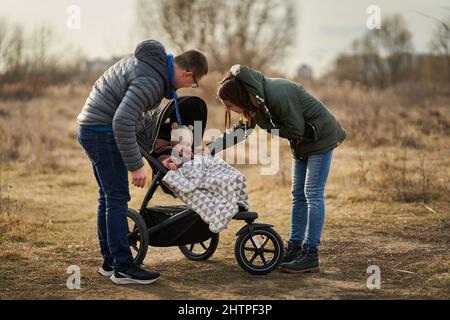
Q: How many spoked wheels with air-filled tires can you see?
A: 3